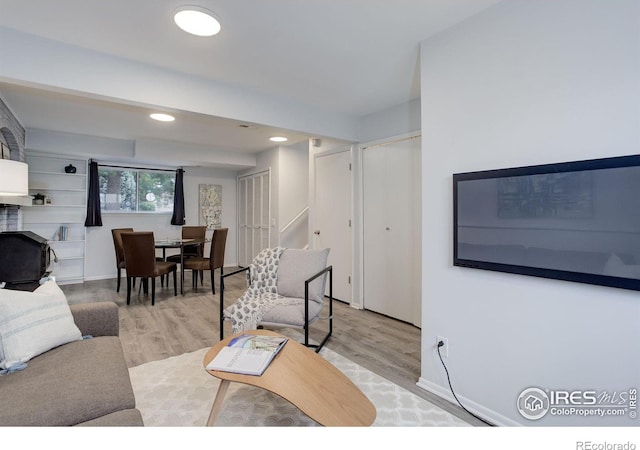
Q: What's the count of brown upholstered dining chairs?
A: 4